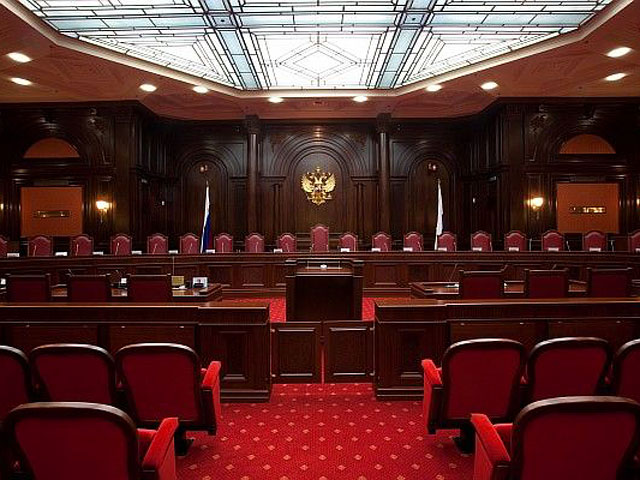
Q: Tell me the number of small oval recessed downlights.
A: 10